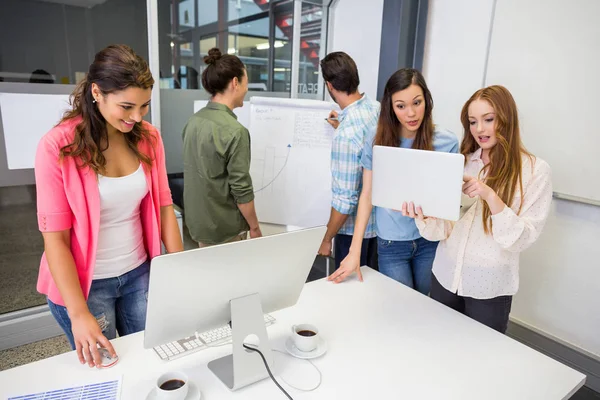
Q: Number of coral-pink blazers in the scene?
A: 1